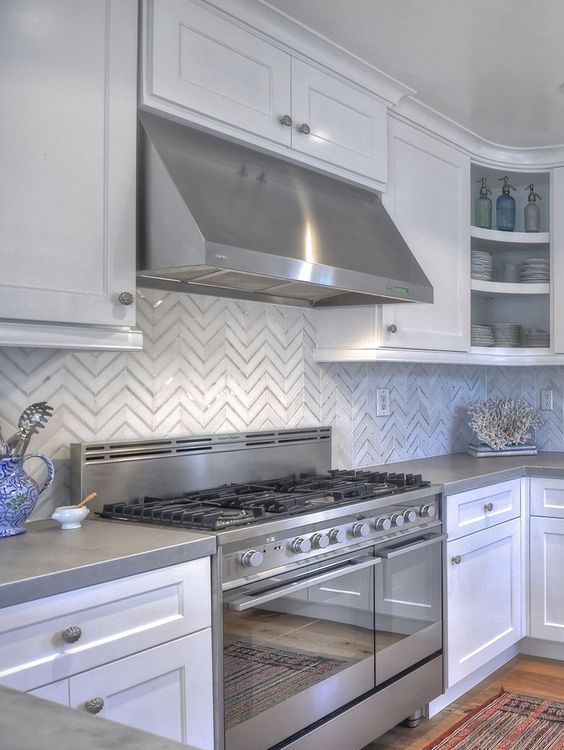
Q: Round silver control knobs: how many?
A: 9